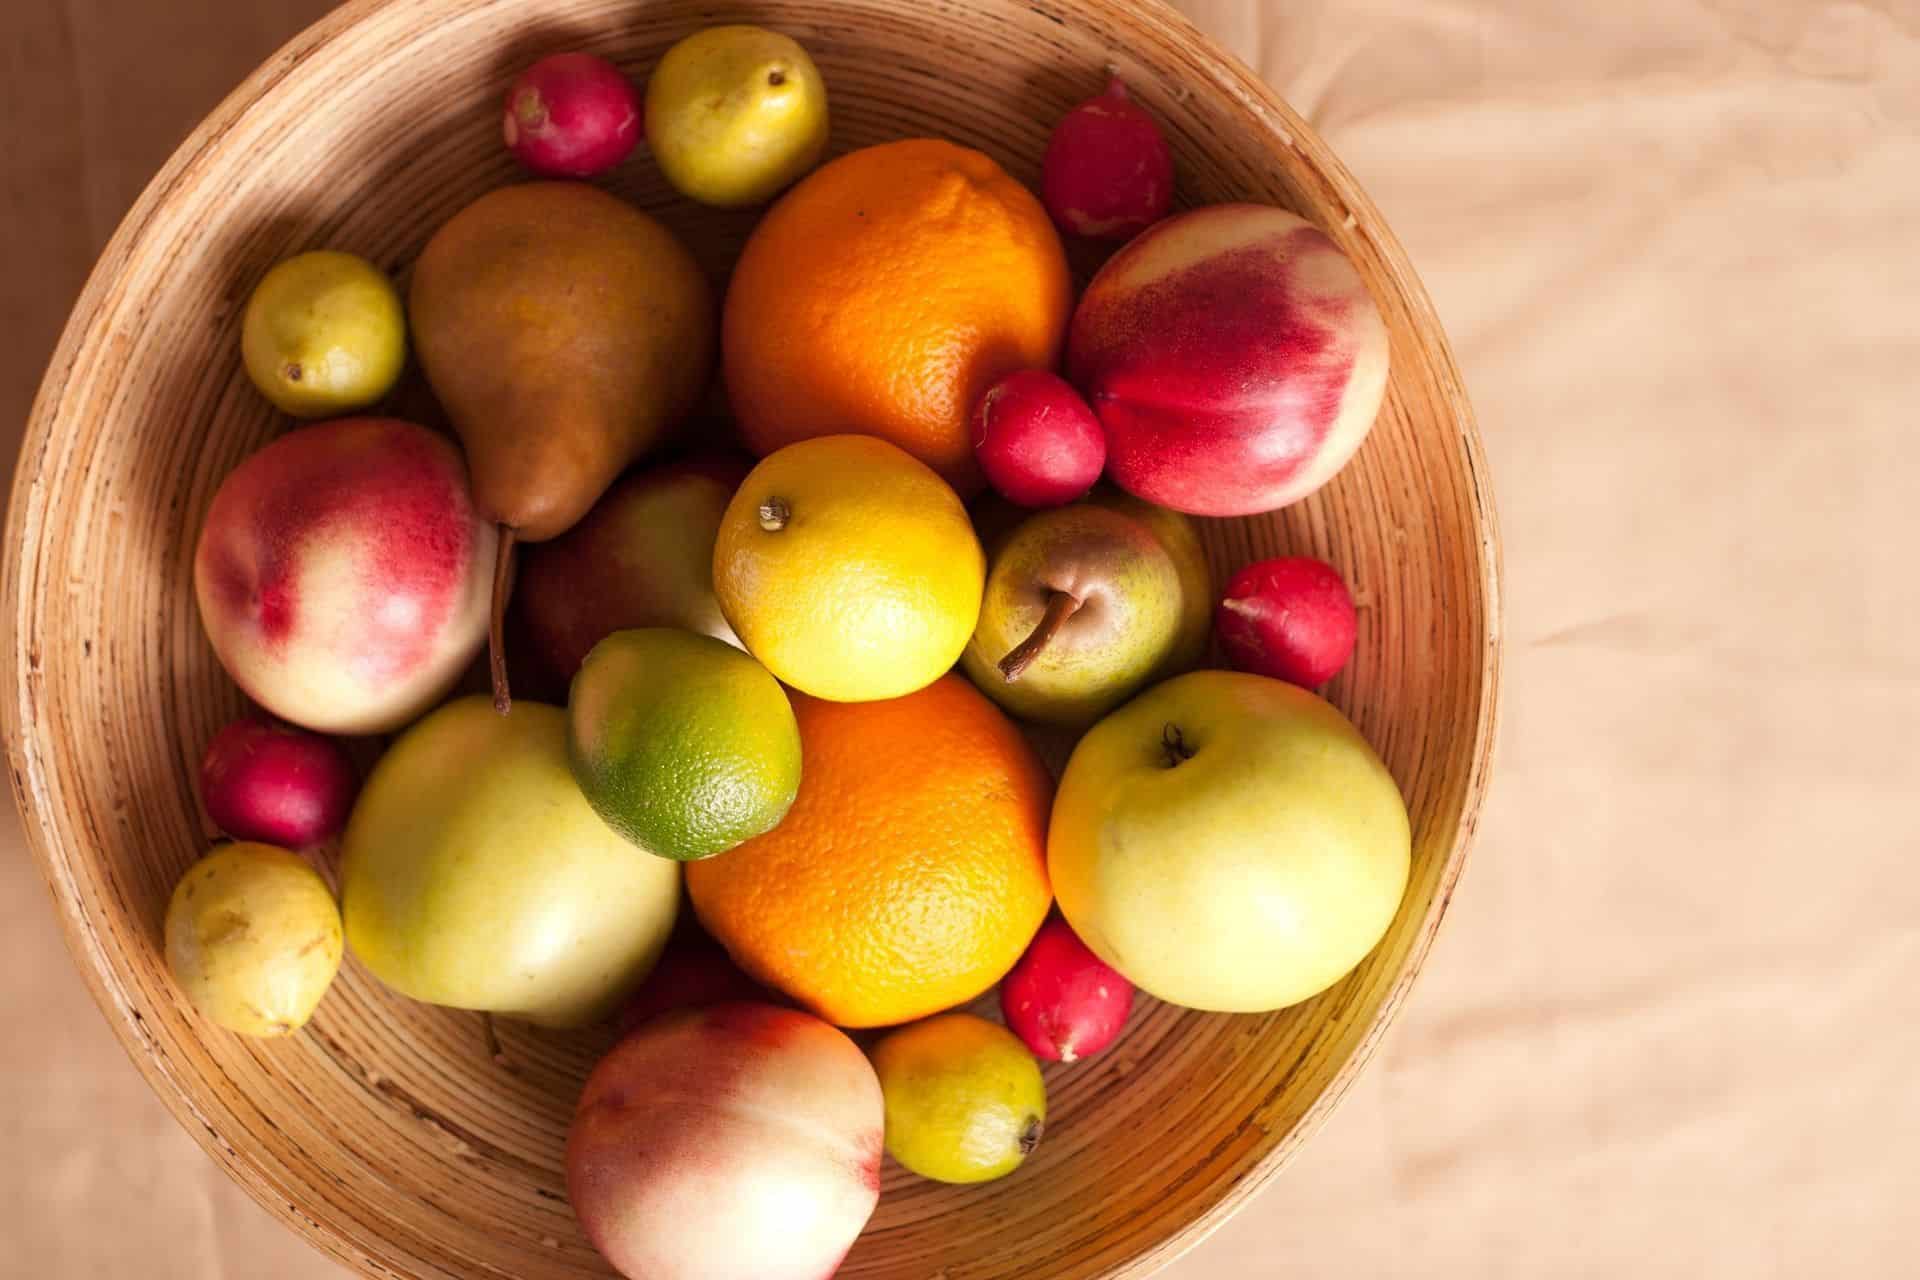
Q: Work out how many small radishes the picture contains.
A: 6